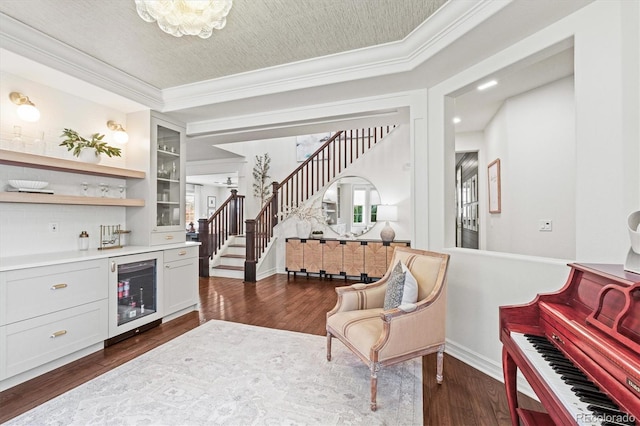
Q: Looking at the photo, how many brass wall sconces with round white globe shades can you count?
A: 2